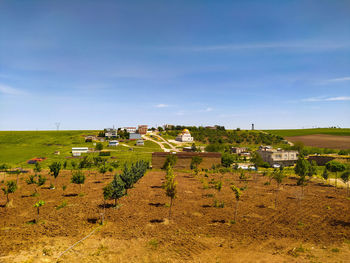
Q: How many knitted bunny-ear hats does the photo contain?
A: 0